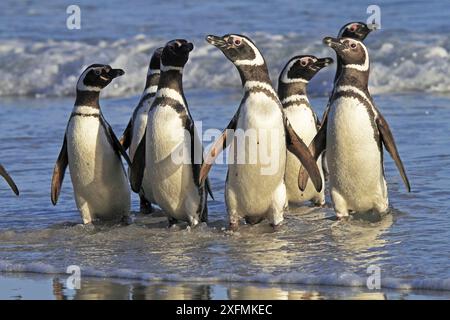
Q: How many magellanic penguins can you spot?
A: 7